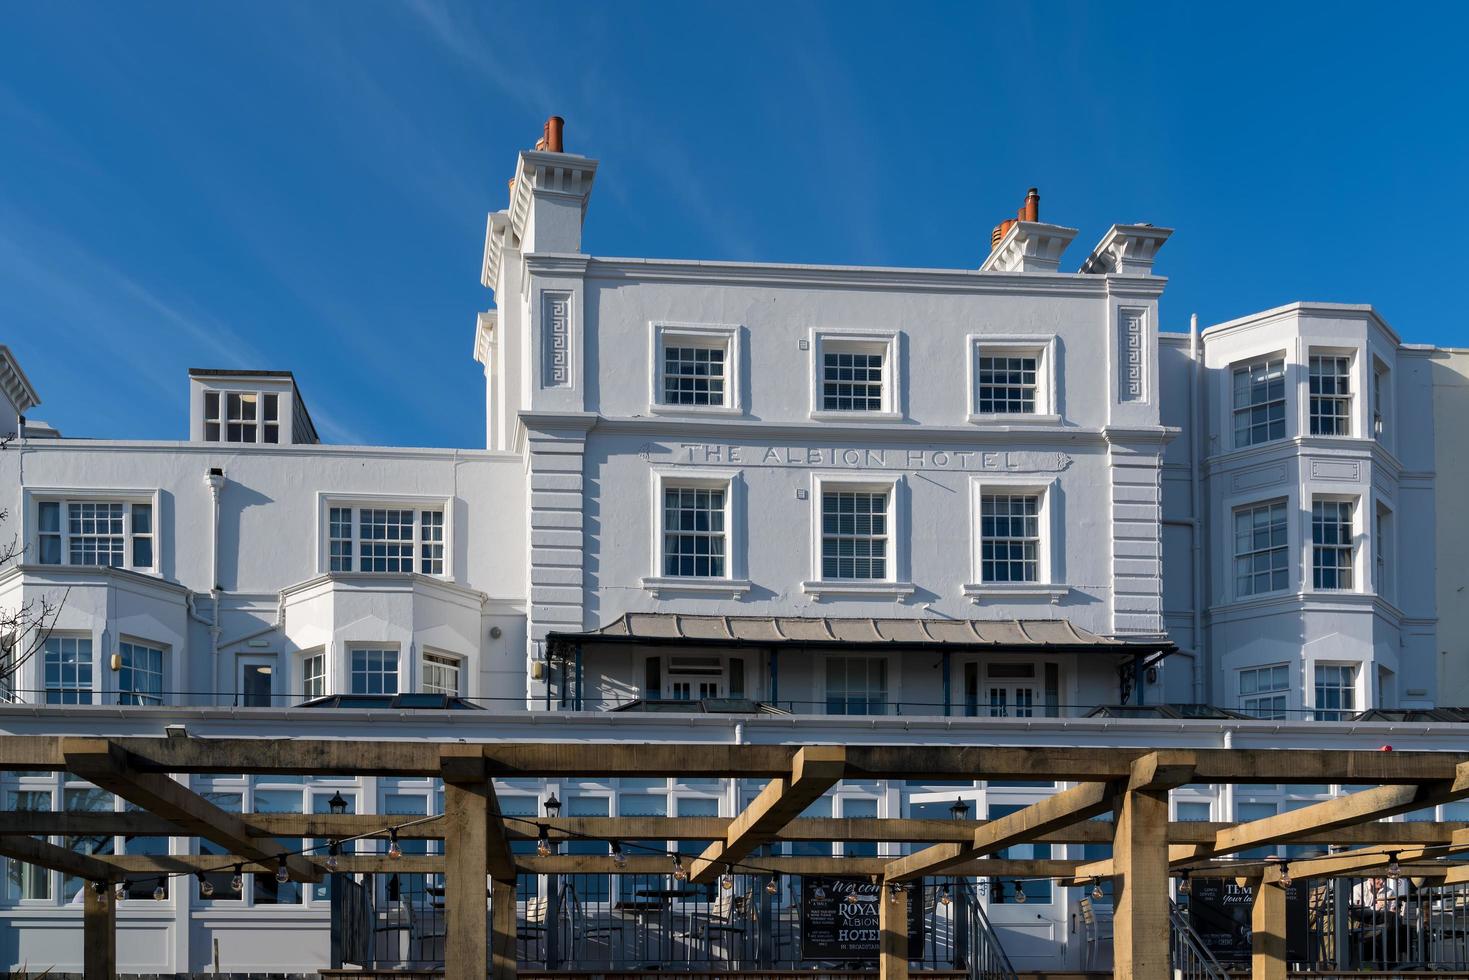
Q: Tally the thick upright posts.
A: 6